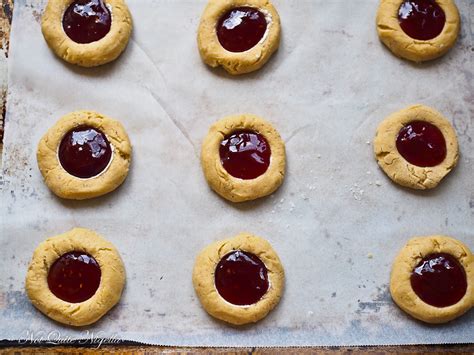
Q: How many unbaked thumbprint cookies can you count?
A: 9